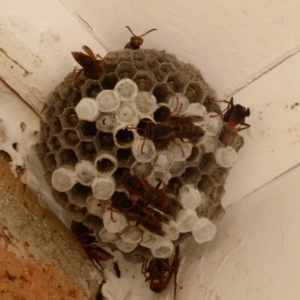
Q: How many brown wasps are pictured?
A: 8